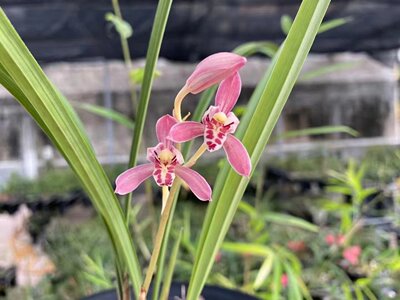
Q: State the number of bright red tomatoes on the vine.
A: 0